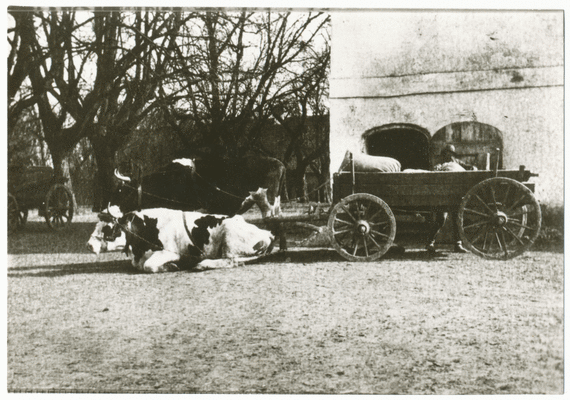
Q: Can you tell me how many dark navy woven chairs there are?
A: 0